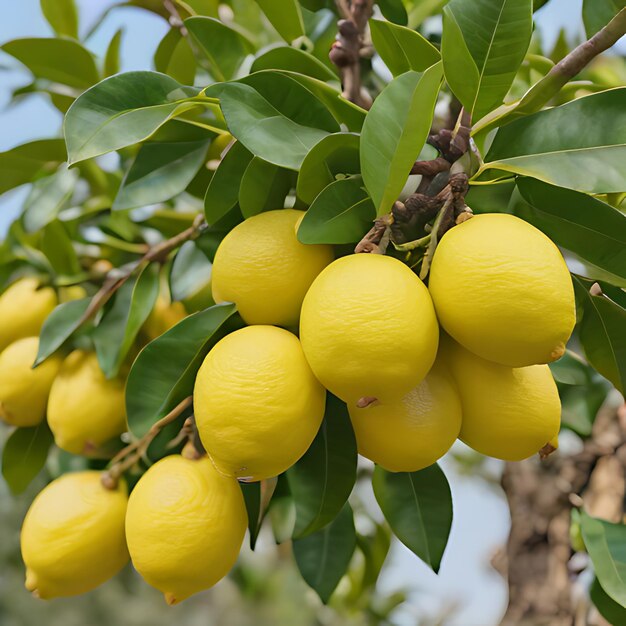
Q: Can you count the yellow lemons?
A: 13